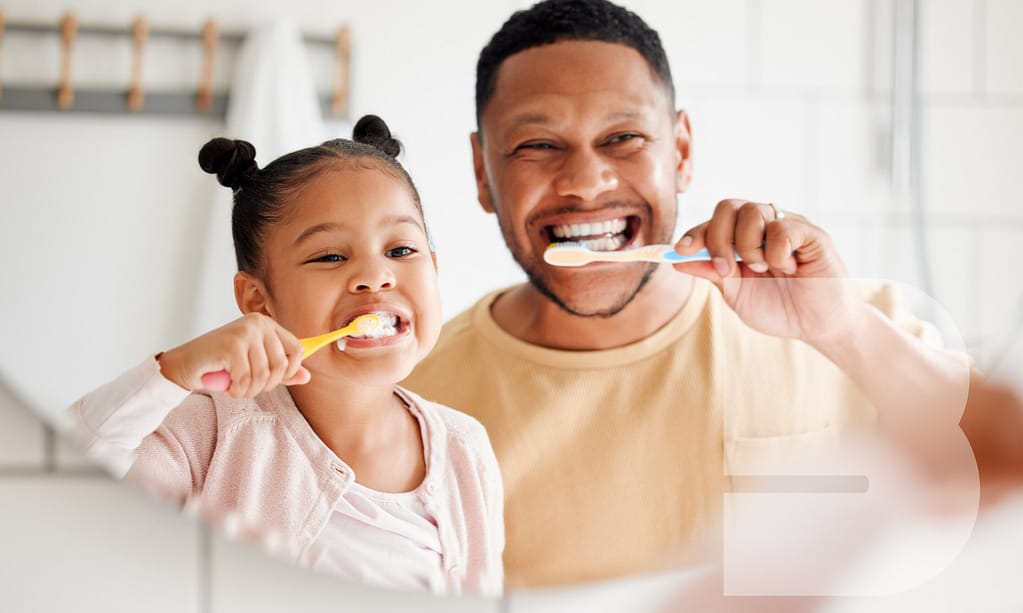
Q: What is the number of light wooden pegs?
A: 5